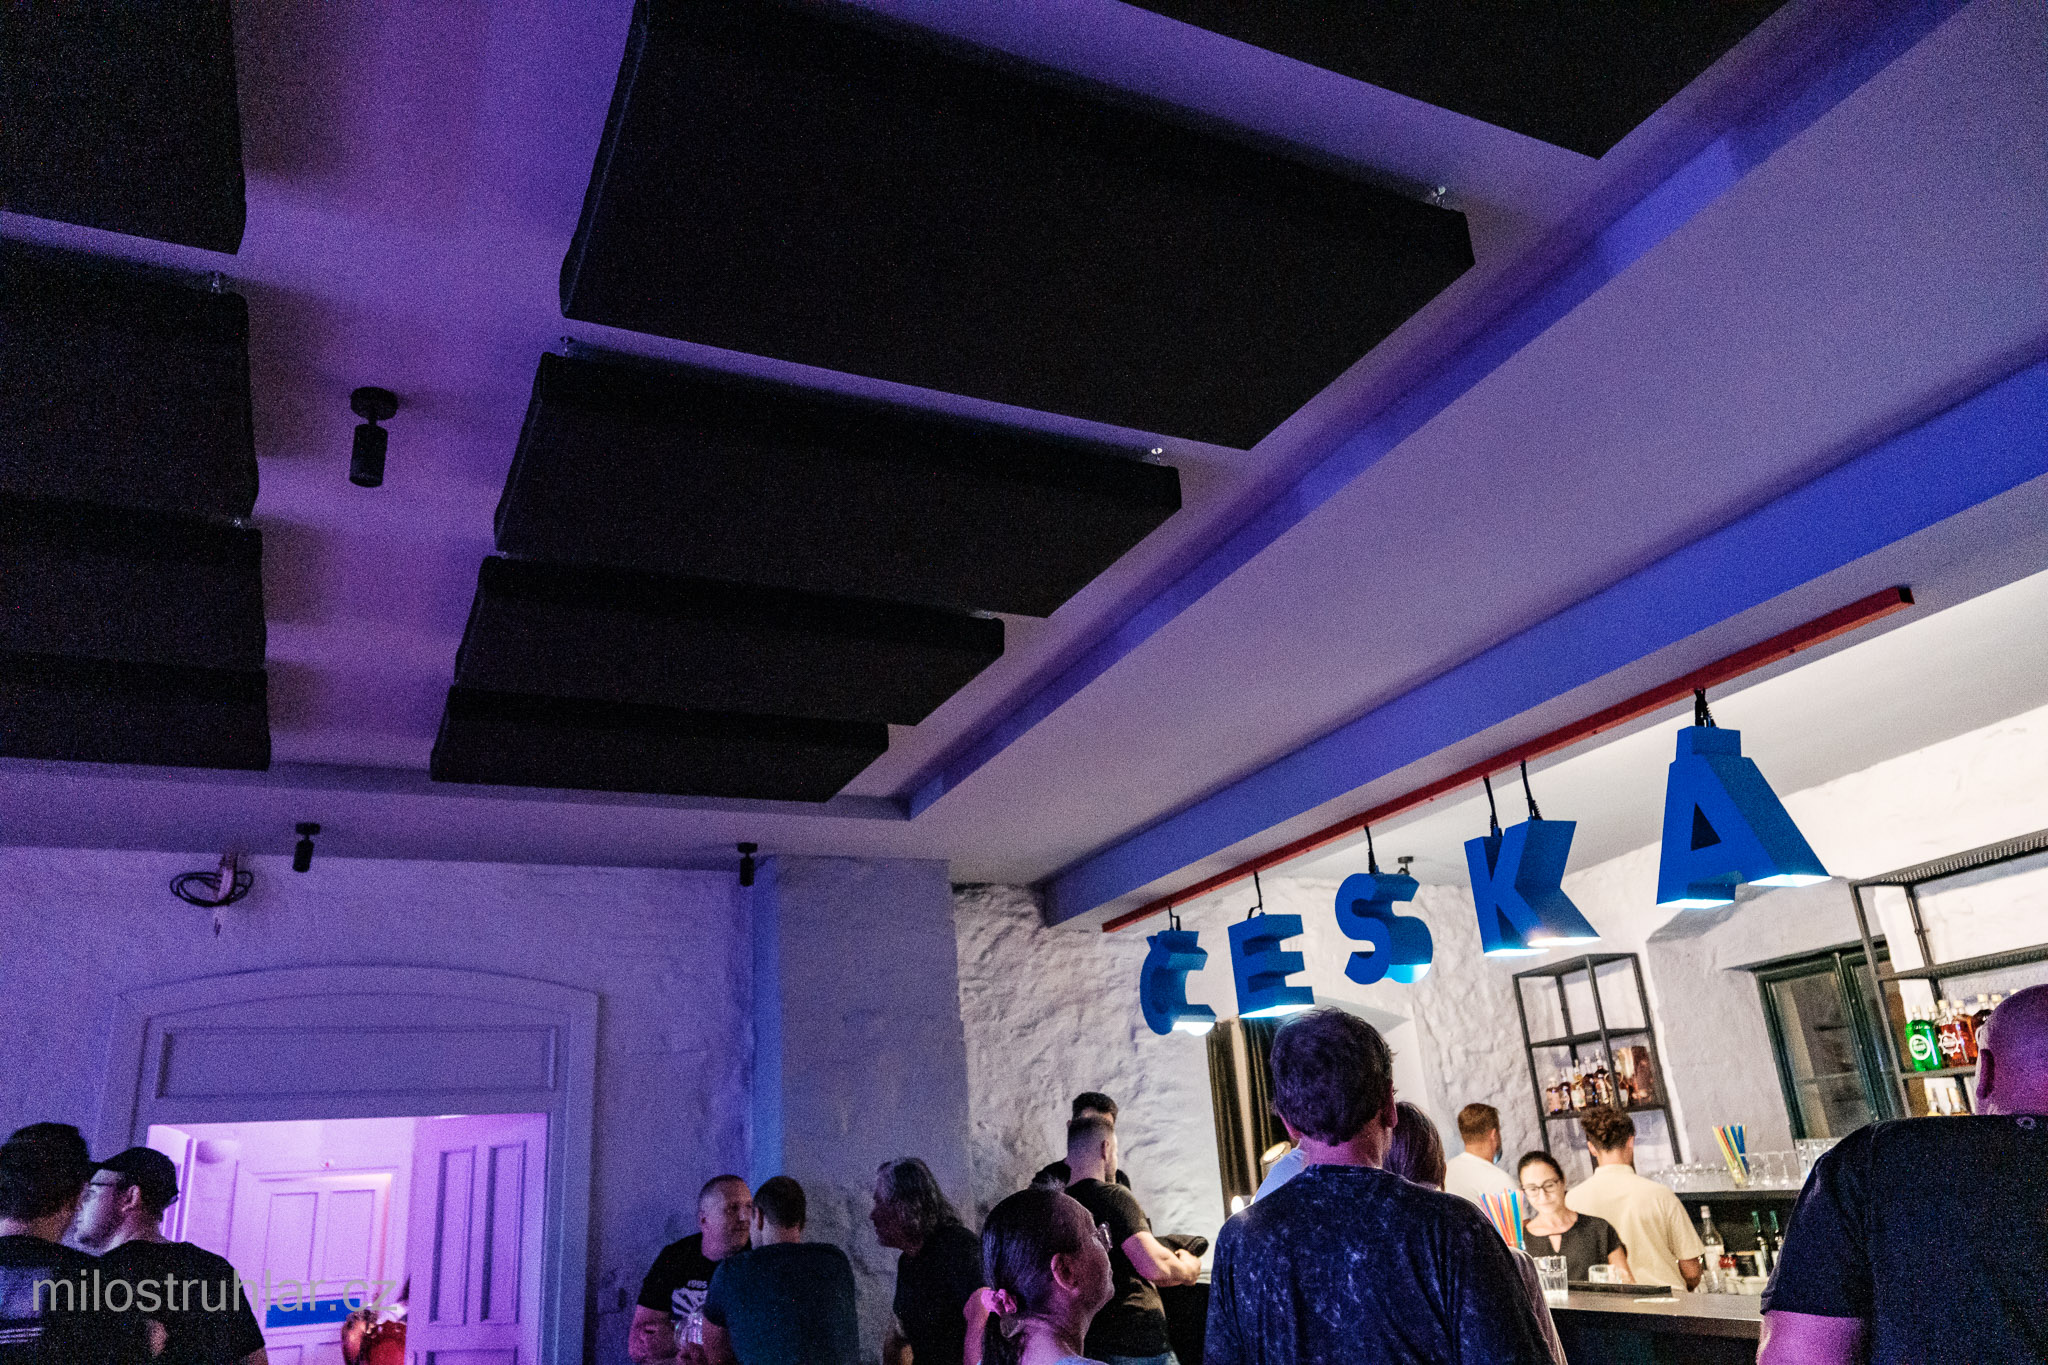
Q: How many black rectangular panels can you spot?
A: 9